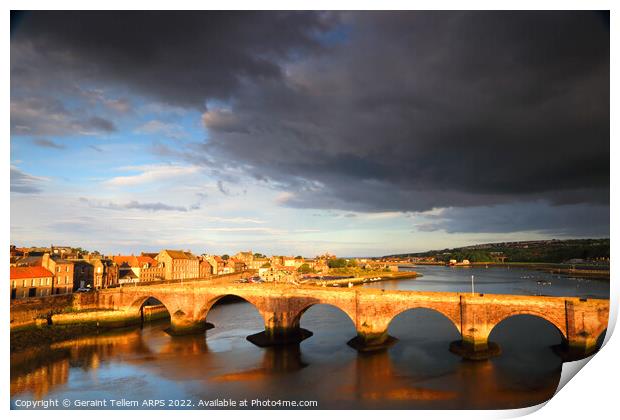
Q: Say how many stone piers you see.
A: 5